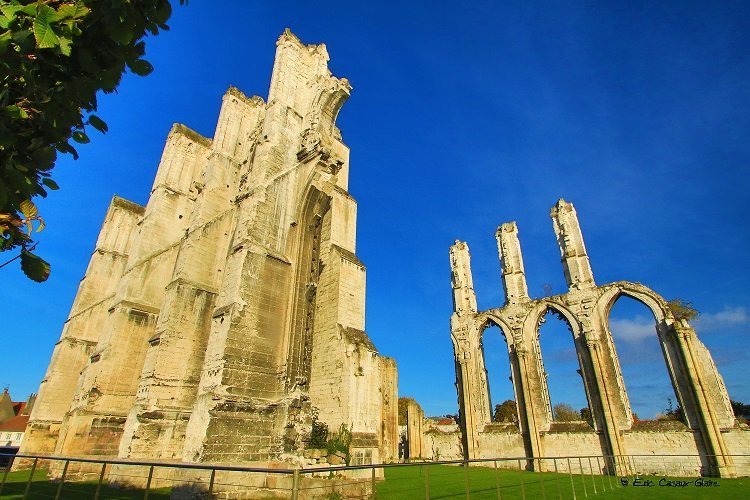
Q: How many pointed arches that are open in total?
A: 3